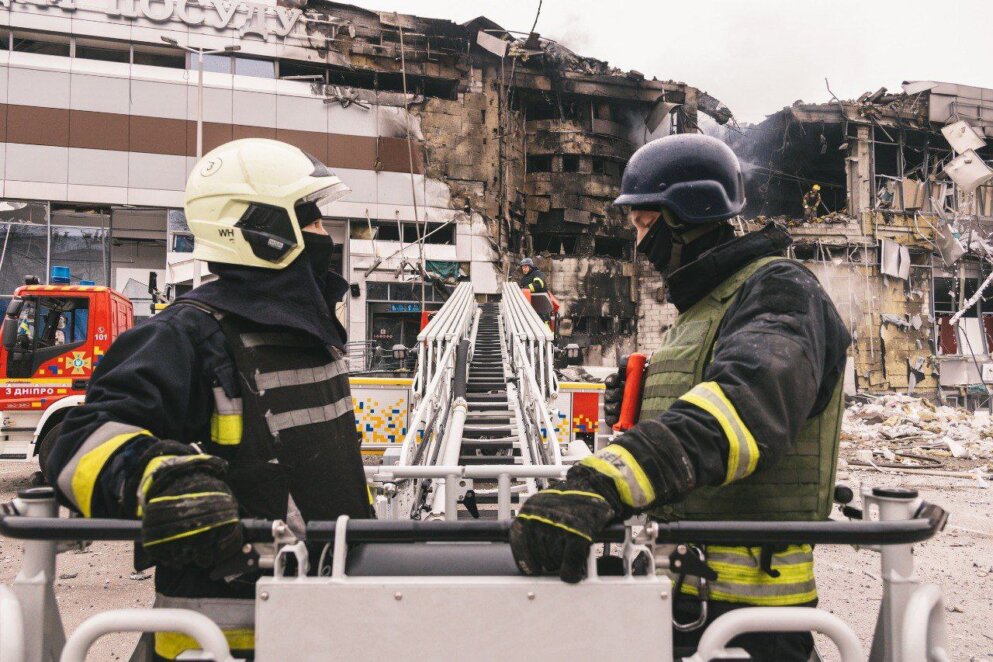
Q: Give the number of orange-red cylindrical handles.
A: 1